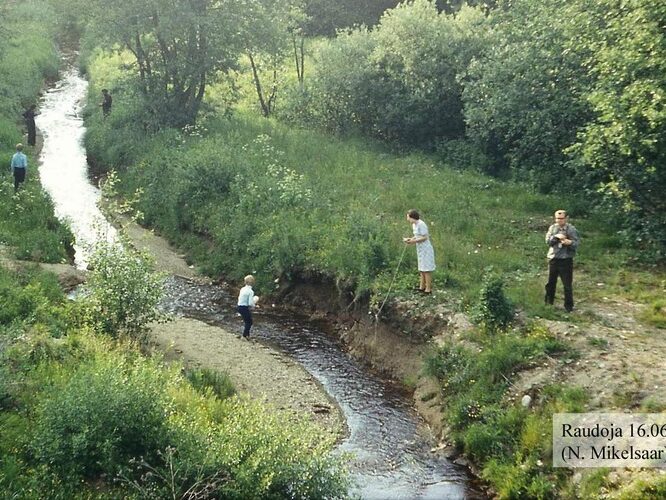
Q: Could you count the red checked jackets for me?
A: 0